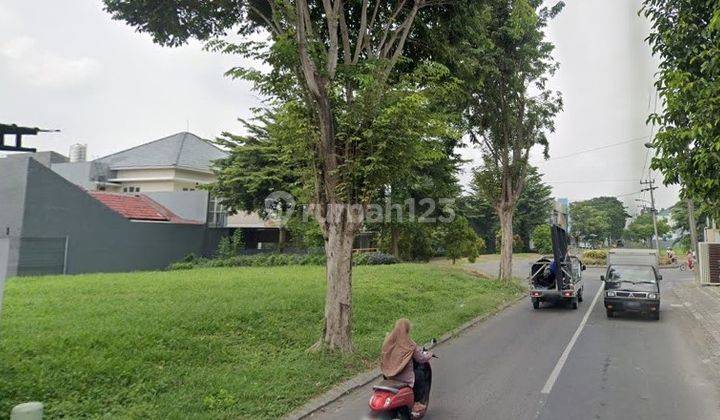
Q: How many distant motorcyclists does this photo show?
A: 2